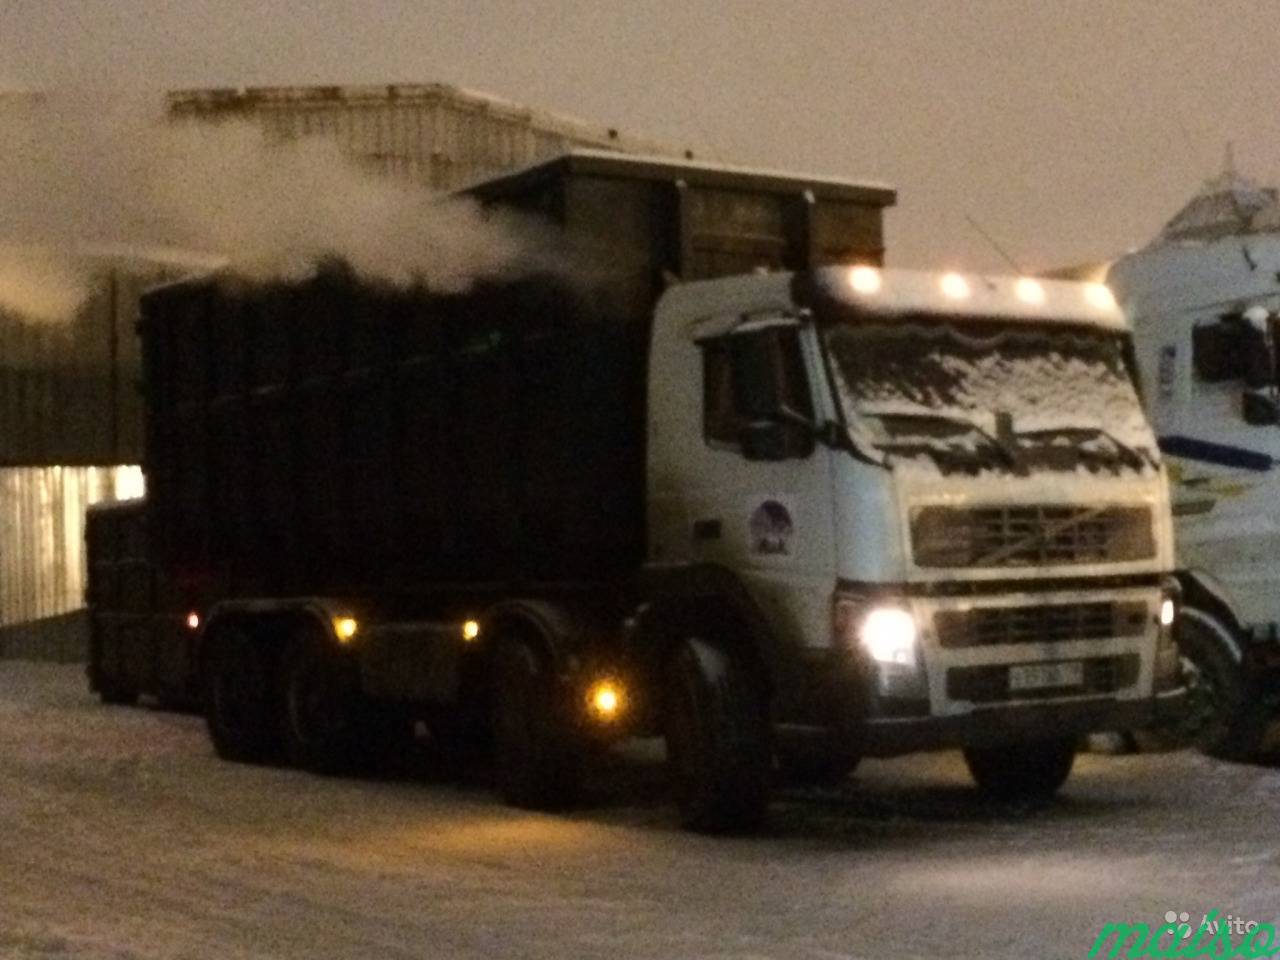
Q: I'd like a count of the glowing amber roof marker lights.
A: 4